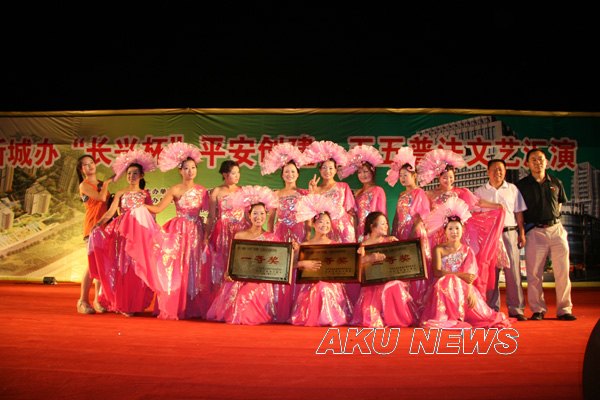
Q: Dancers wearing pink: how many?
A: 12